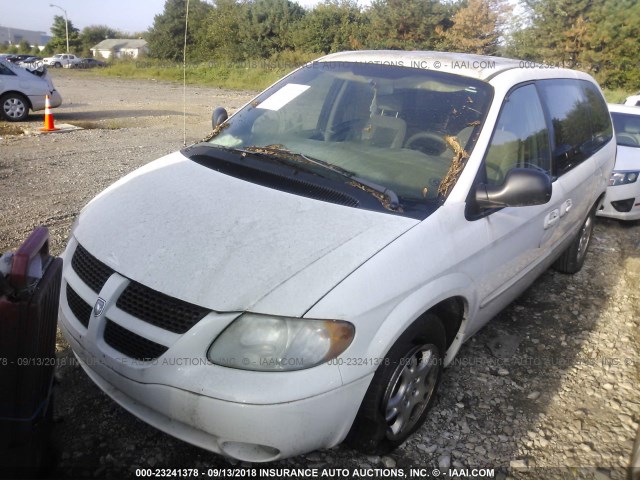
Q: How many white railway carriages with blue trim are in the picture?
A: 0